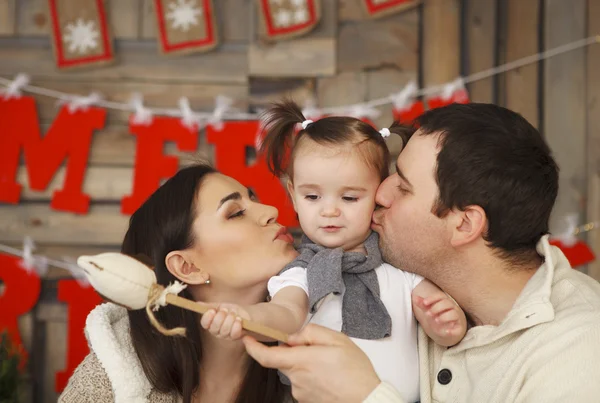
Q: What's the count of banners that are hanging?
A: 3